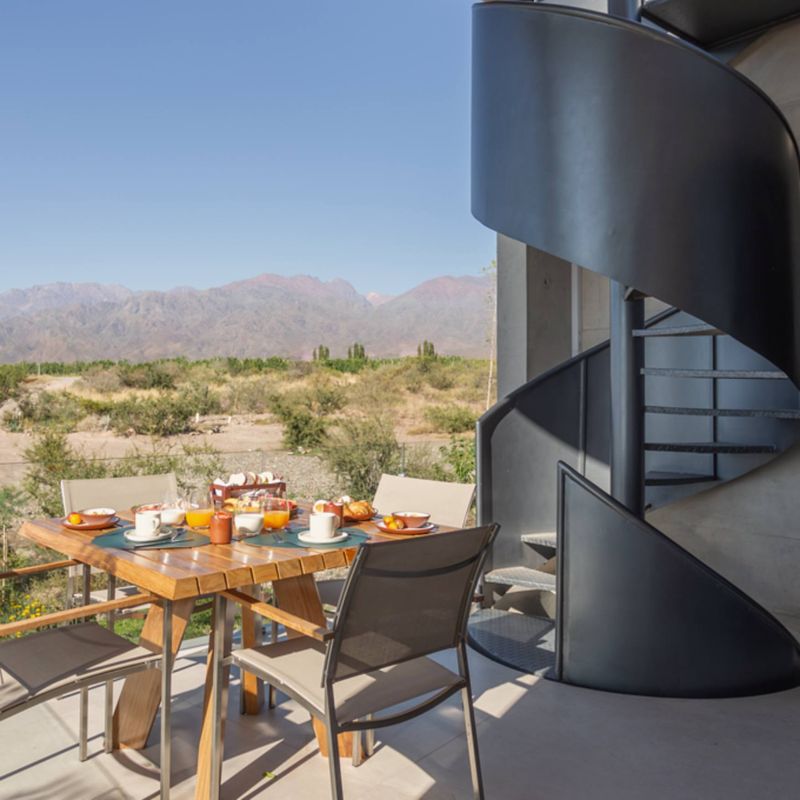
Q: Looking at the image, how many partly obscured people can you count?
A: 0